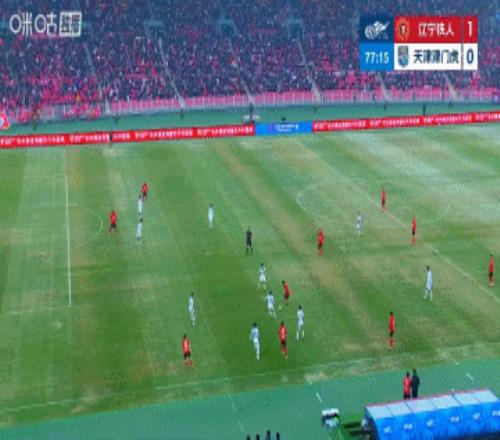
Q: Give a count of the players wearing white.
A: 10